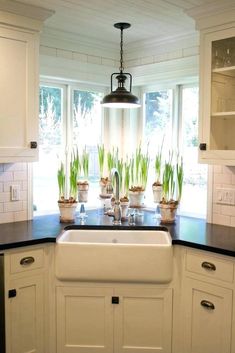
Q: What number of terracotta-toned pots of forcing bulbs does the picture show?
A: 7